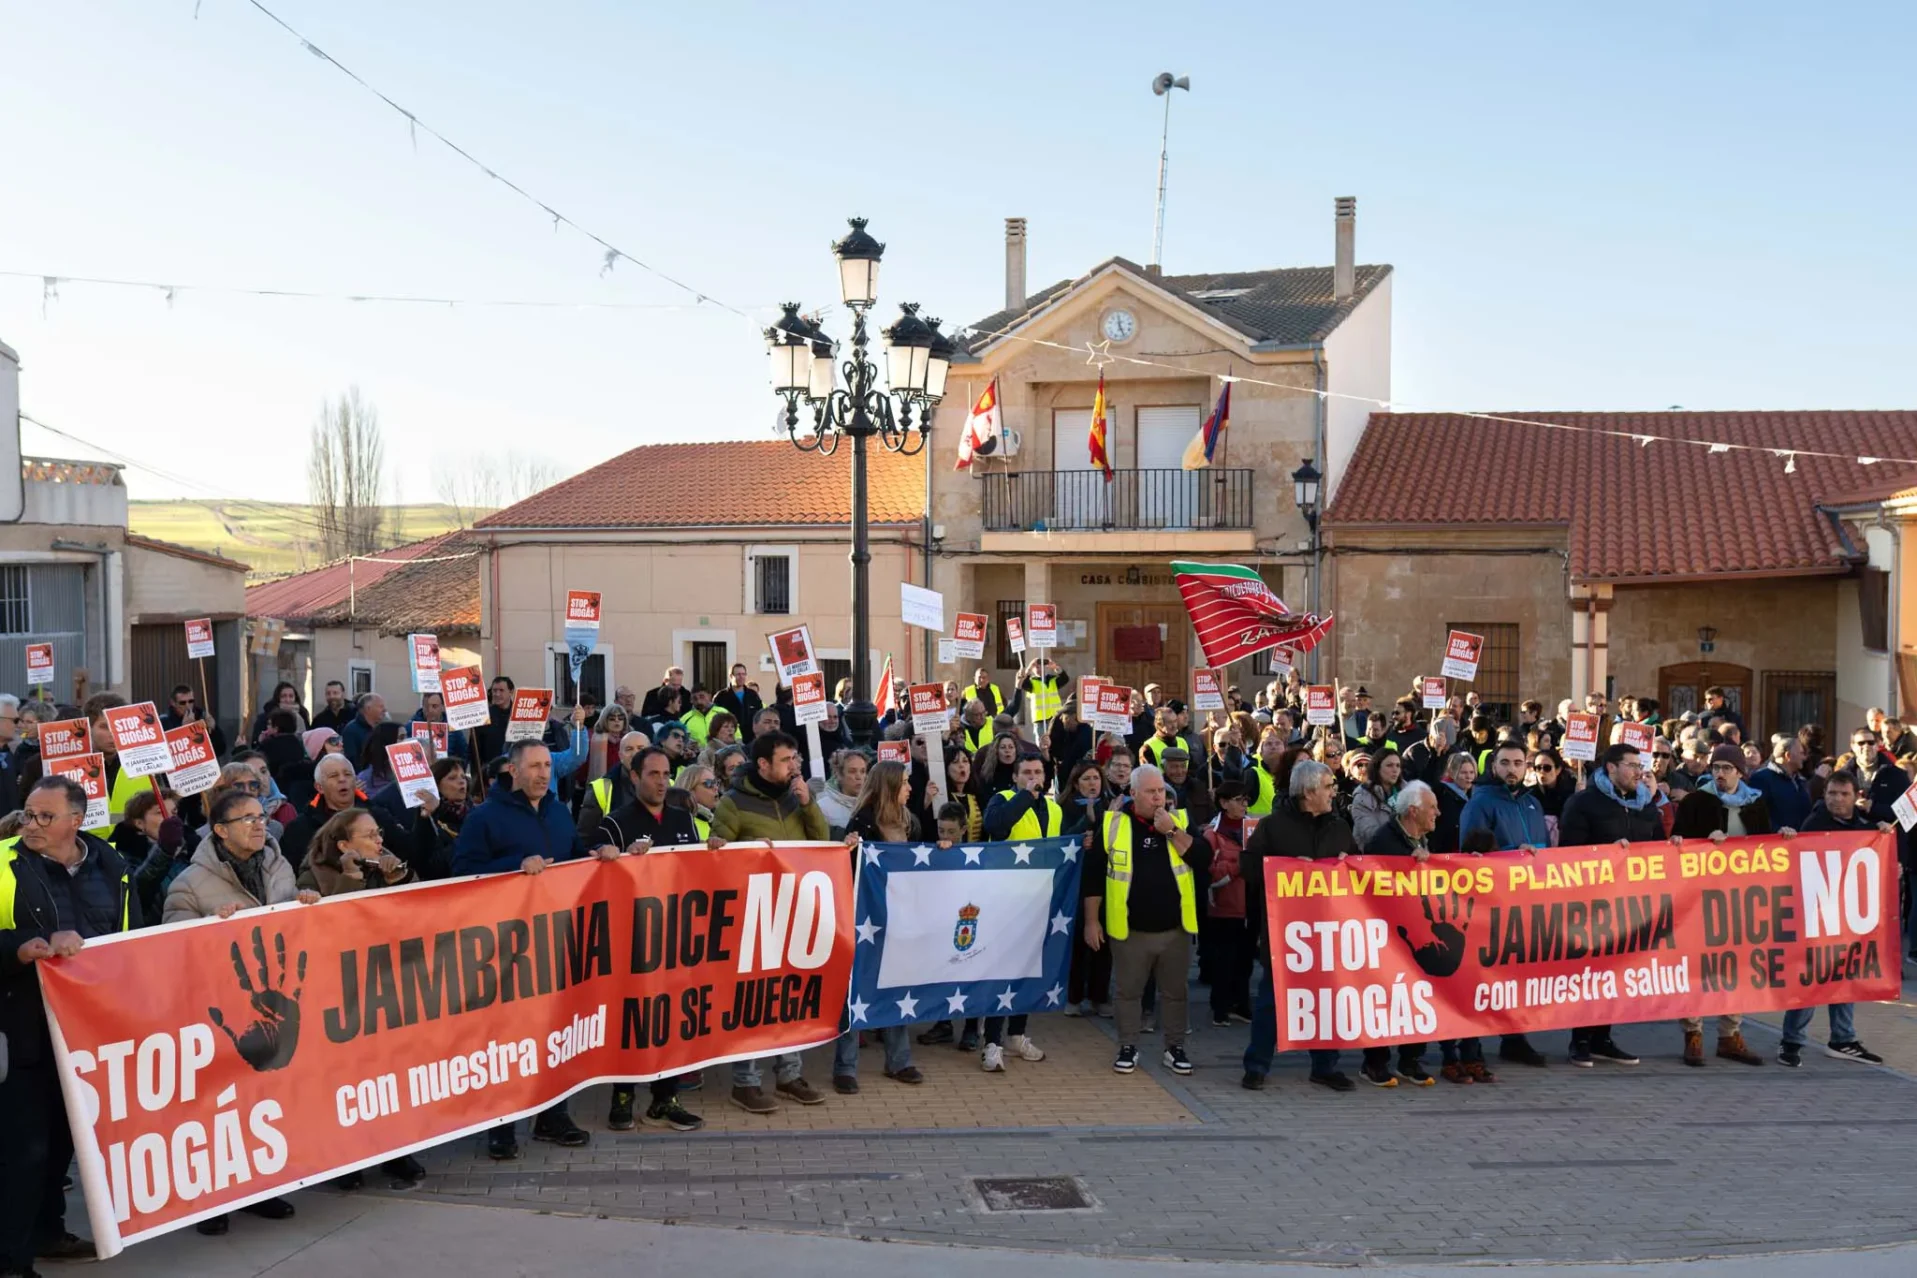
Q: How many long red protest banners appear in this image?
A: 2